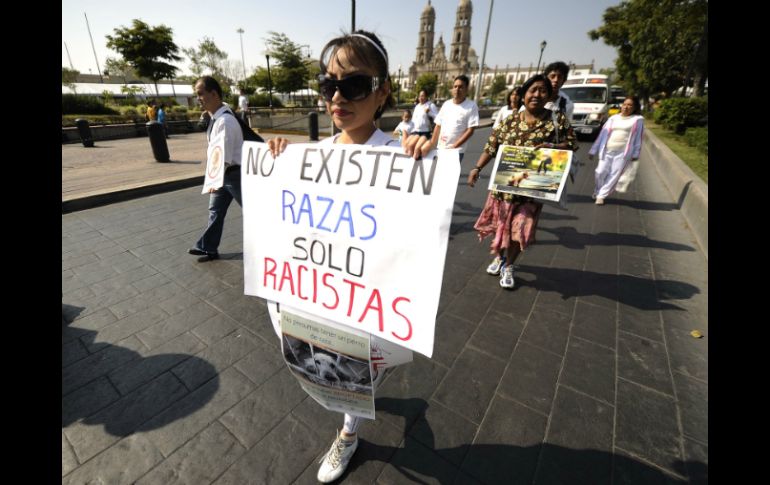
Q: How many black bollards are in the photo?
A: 3